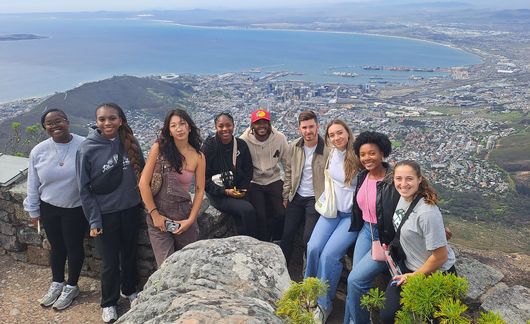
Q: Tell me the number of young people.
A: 9